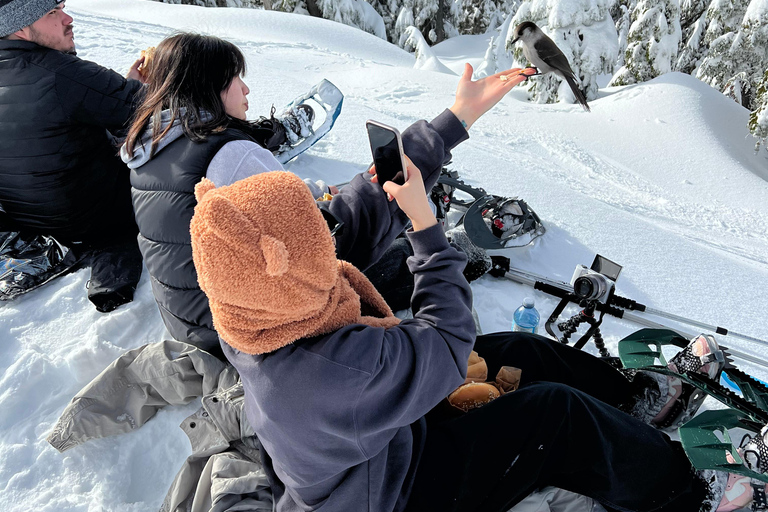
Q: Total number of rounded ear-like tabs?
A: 2